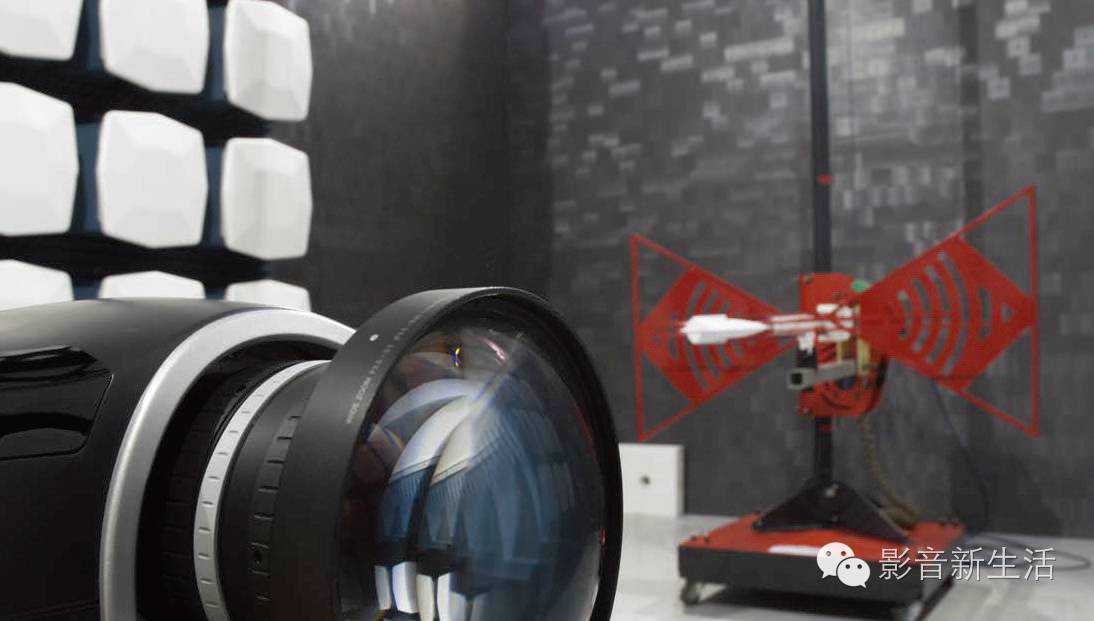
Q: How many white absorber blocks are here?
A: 9